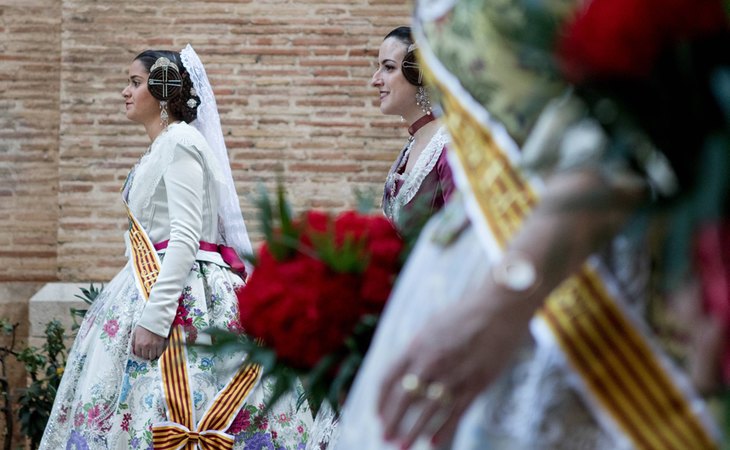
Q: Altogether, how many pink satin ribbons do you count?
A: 1